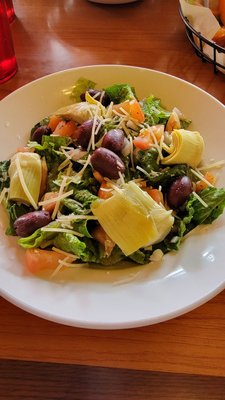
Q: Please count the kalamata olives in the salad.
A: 7